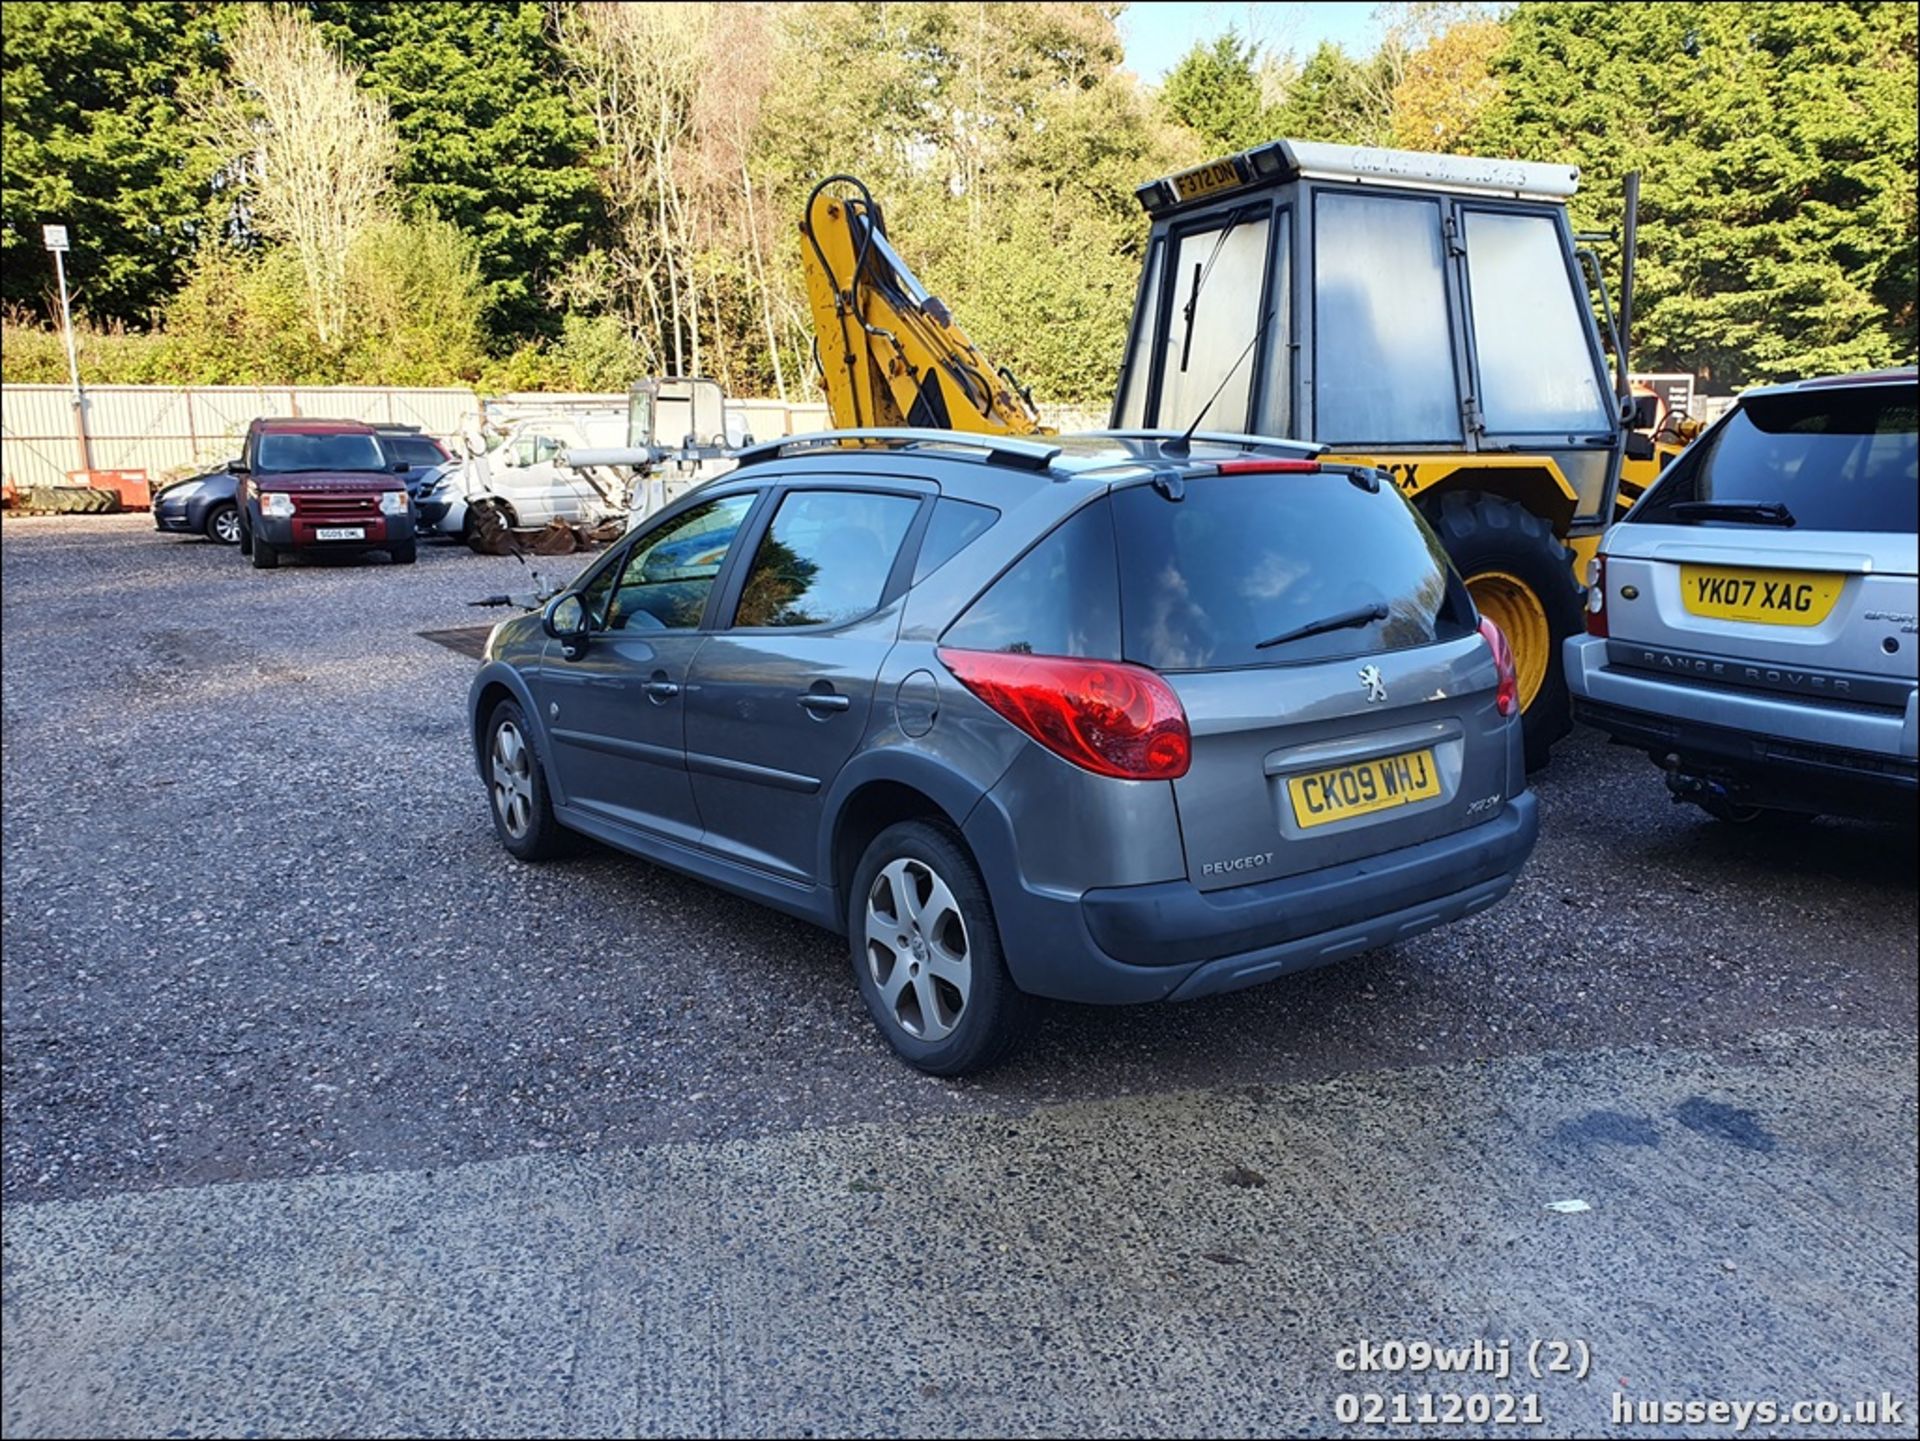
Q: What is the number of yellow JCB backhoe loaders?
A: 1